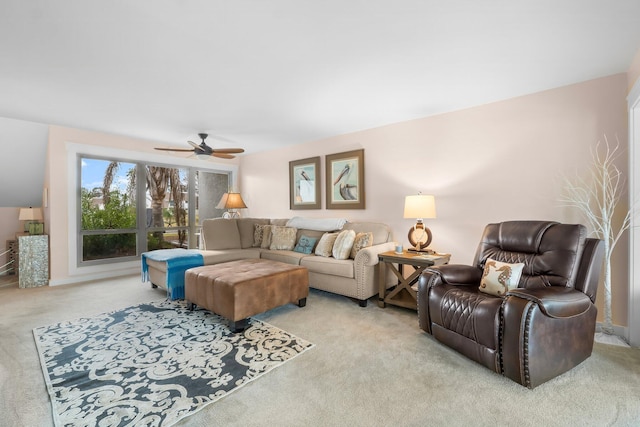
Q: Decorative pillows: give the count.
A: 8